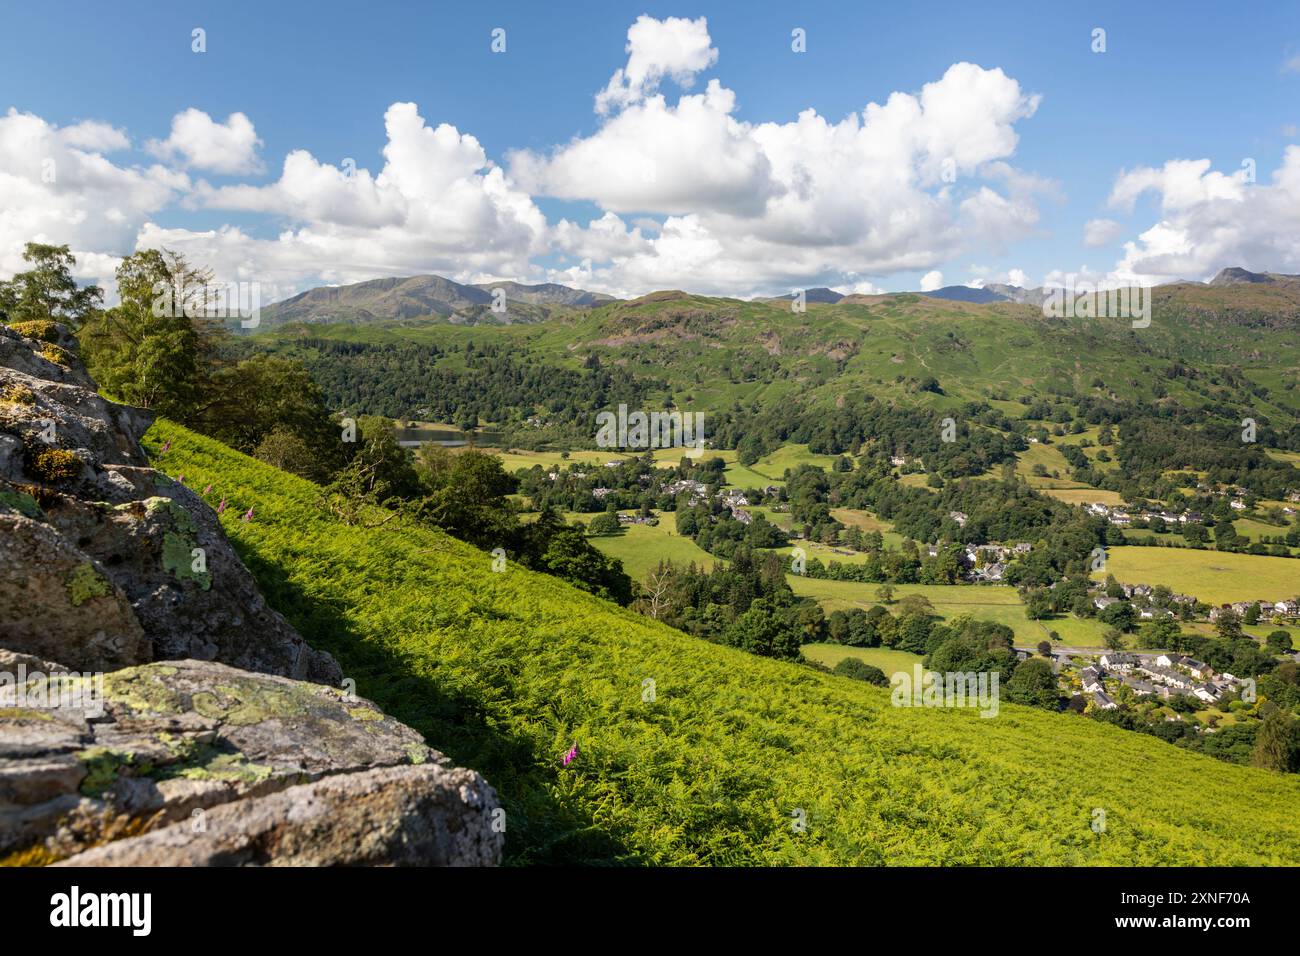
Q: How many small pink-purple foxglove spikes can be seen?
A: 6